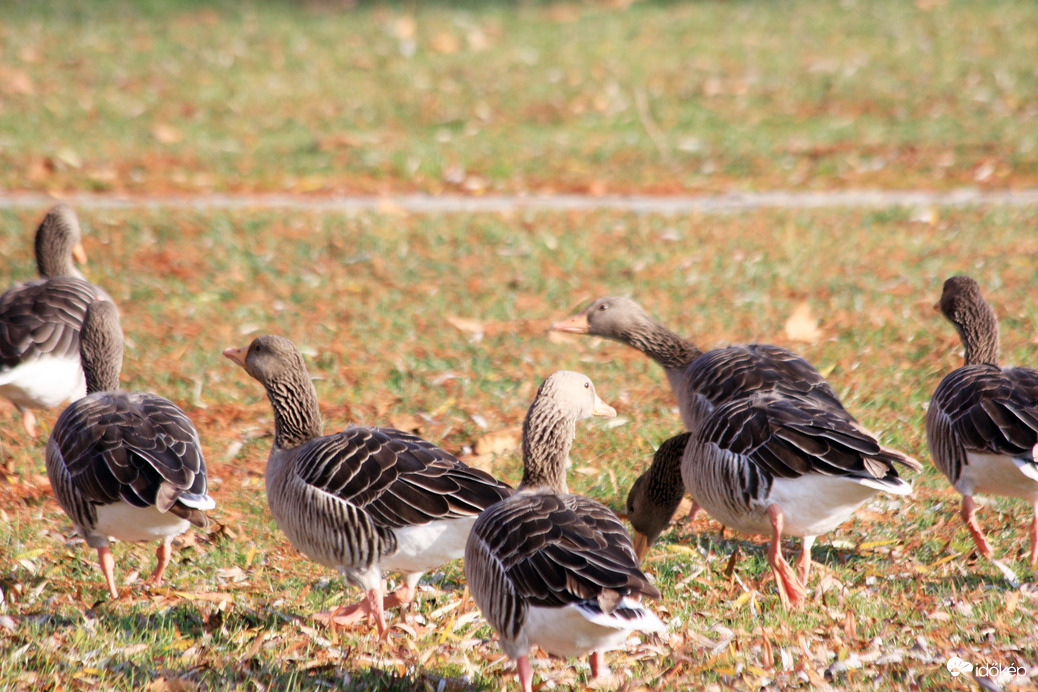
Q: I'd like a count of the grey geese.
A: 7